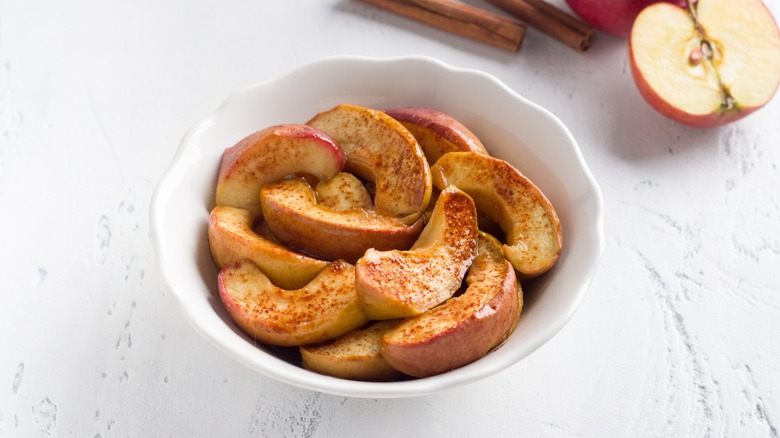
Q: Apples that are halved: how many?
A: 1